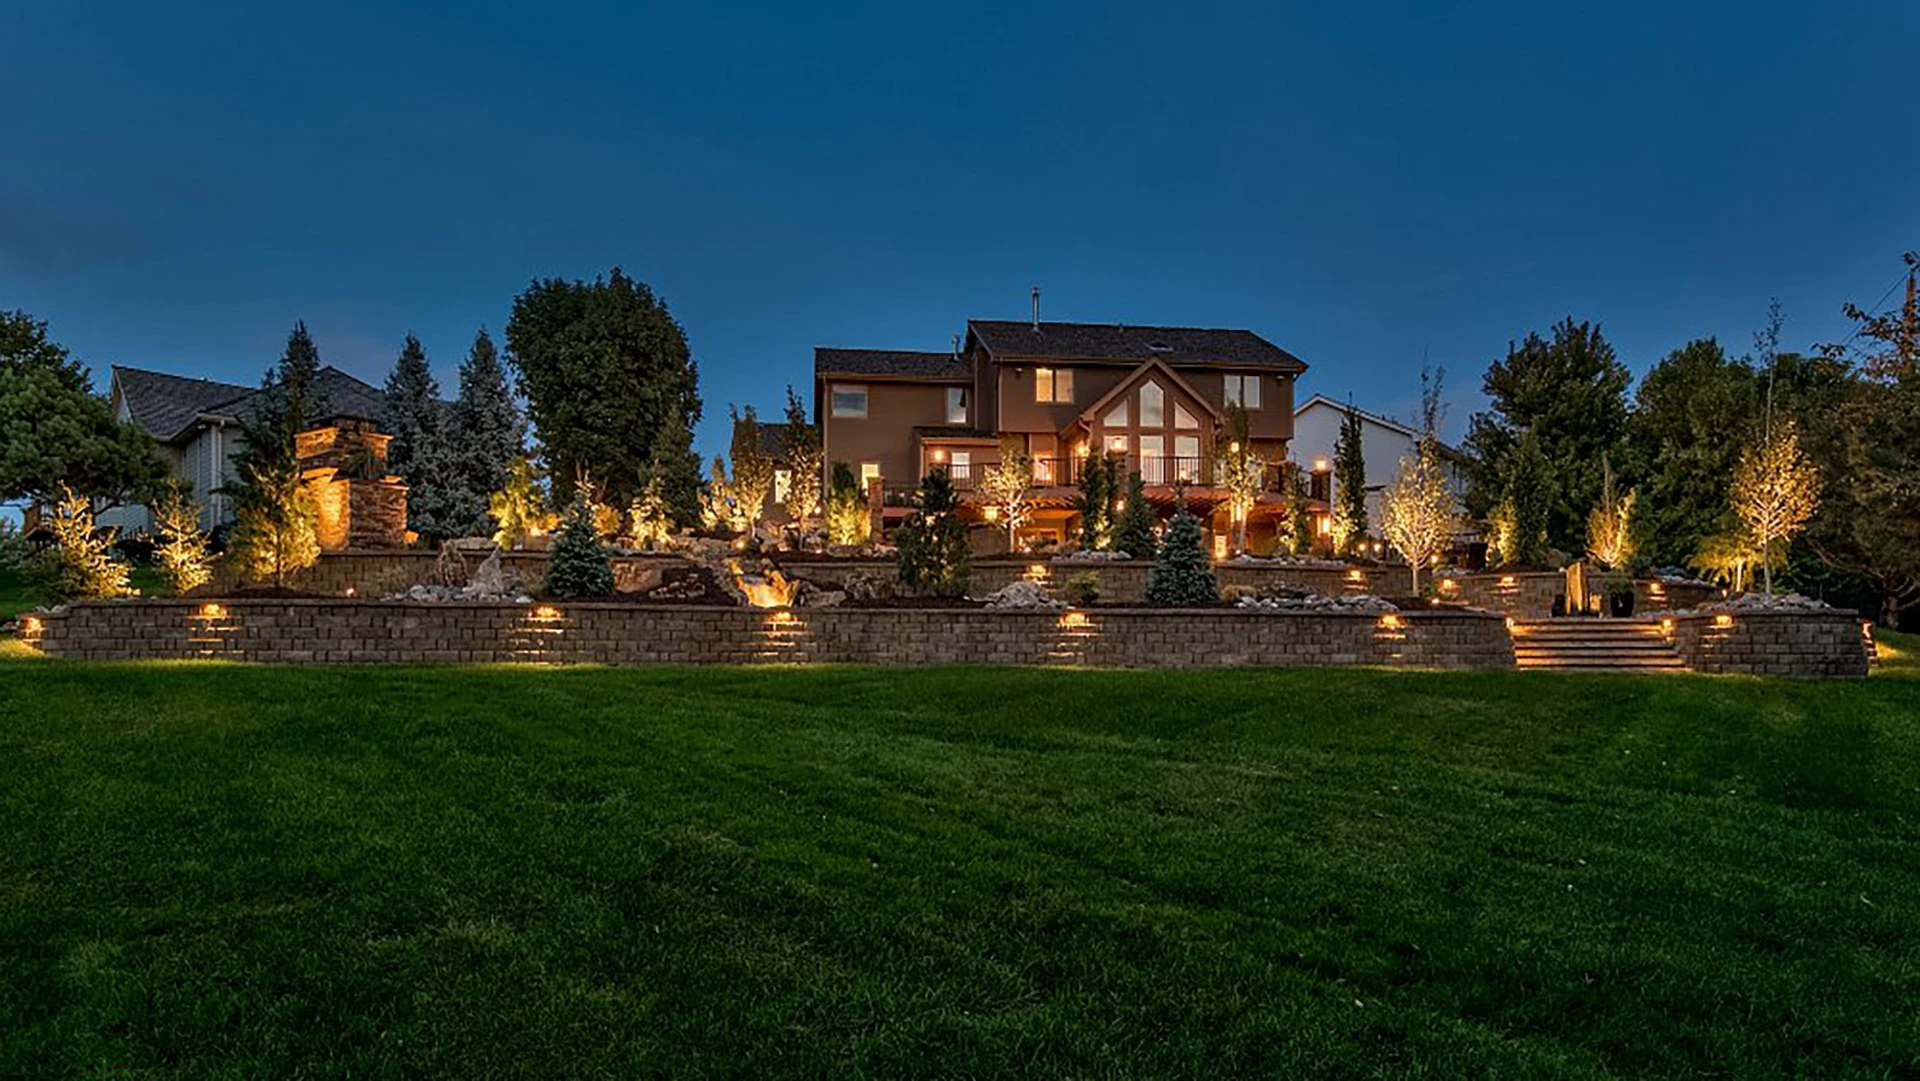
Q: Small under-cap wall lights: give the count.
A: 15